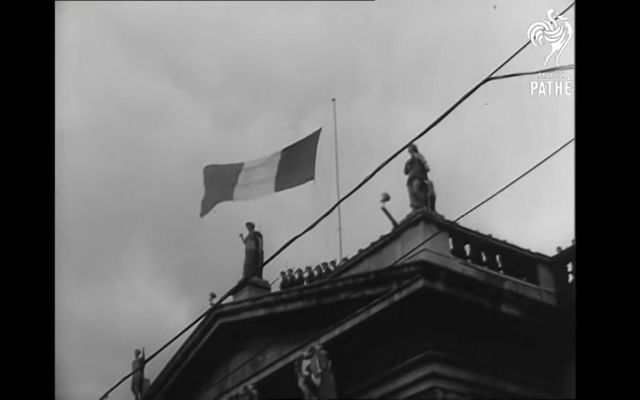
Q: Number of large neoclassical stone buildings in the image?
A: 1